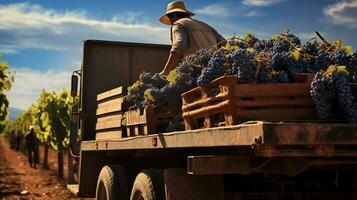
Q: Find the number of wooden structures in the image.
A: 3